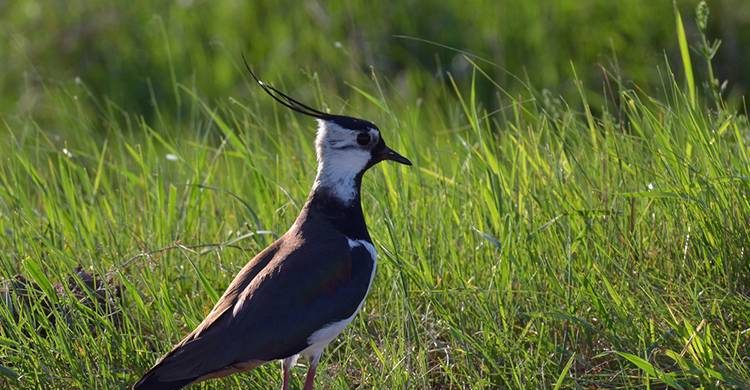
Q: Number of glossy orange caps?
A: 0